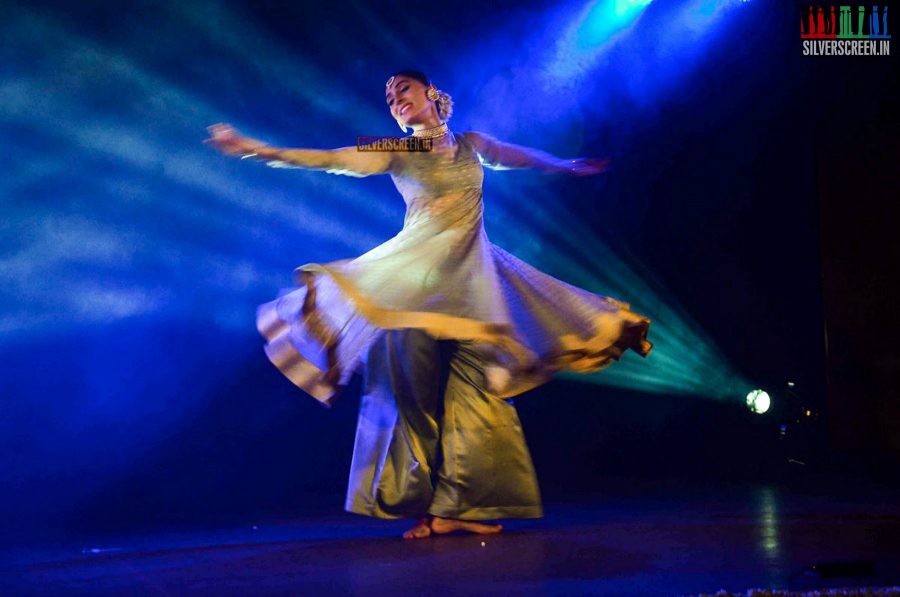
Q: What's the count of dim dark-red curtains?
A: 1